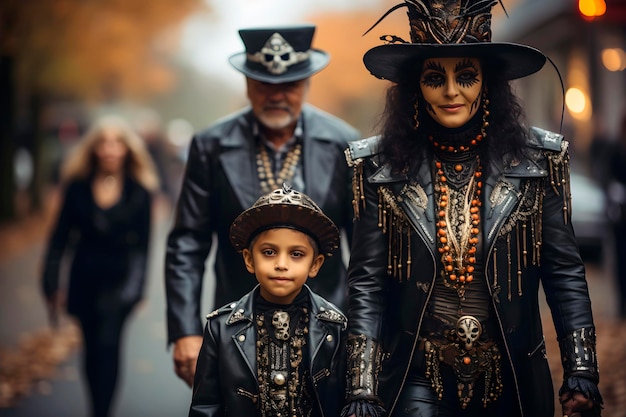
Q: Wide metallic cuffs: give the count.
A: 2